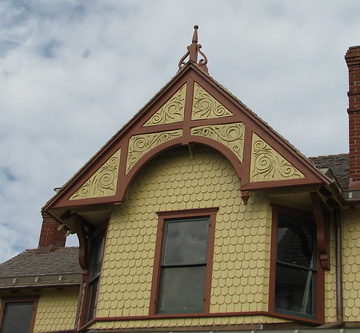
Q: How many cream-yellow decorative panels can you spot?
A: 6